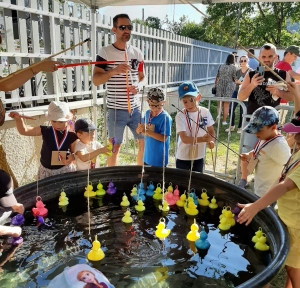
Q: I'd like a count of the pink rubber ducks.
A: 3